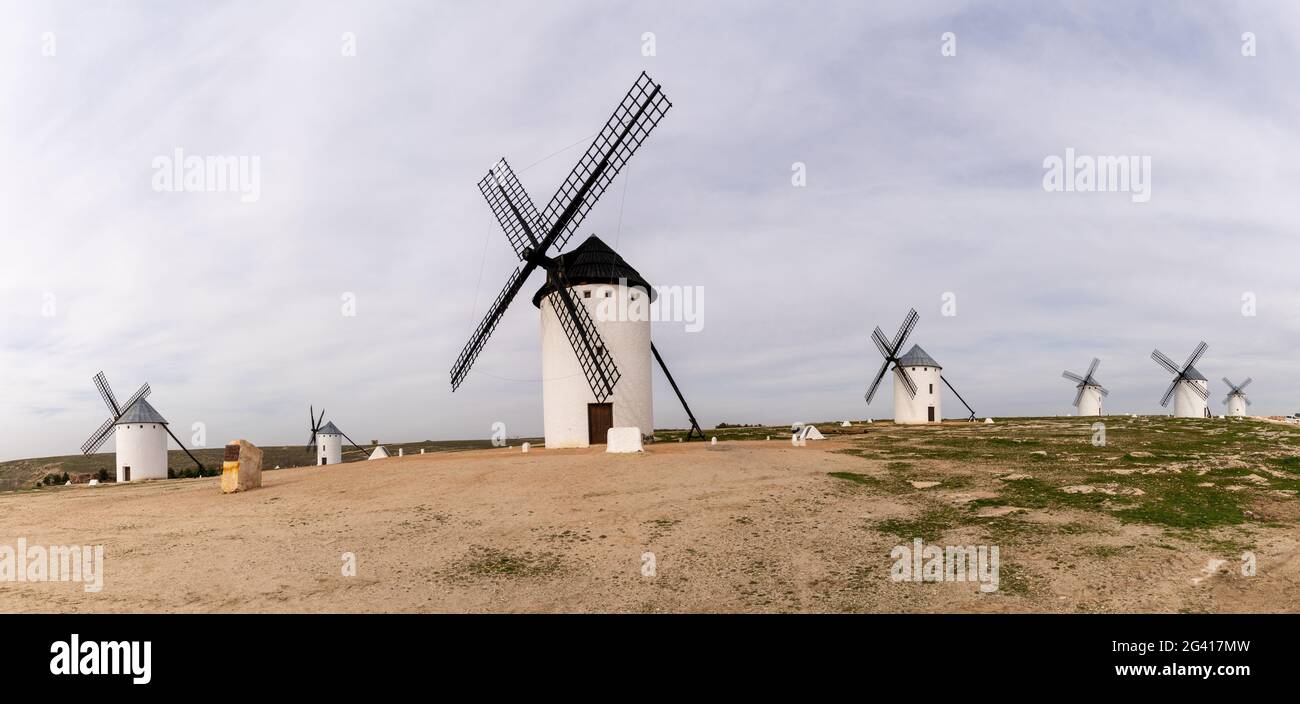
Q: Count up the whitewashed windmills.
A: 7